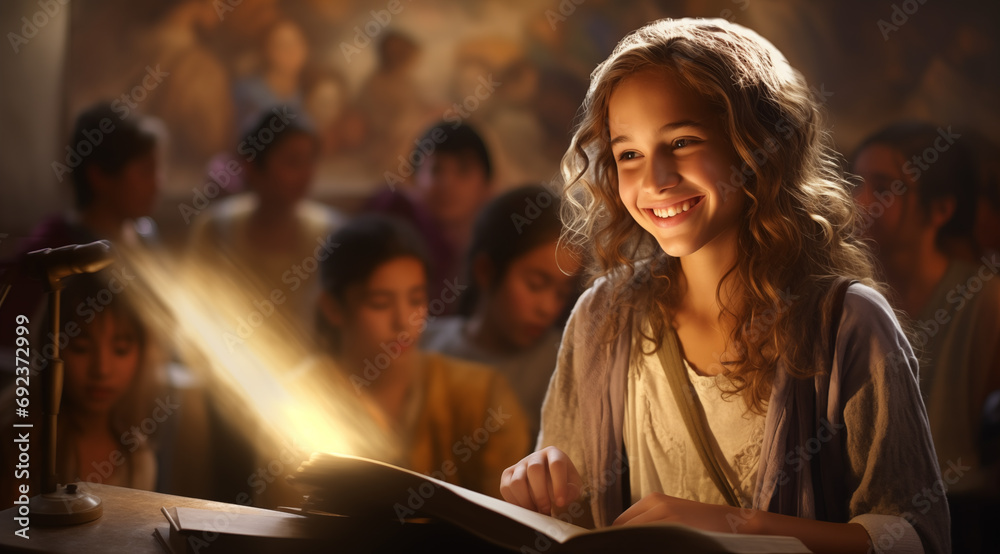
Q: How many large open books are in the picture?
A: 1